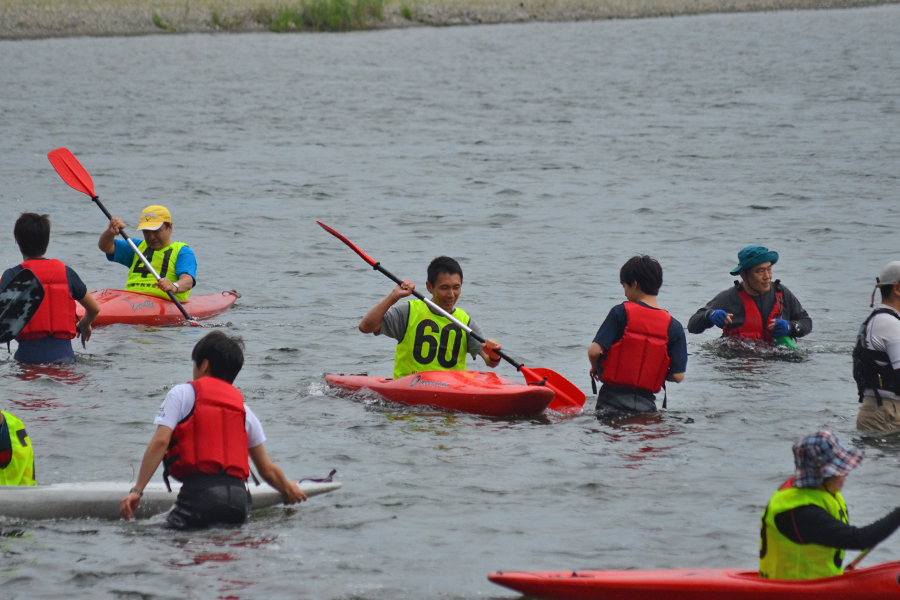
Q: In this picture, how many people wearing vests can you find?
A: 9